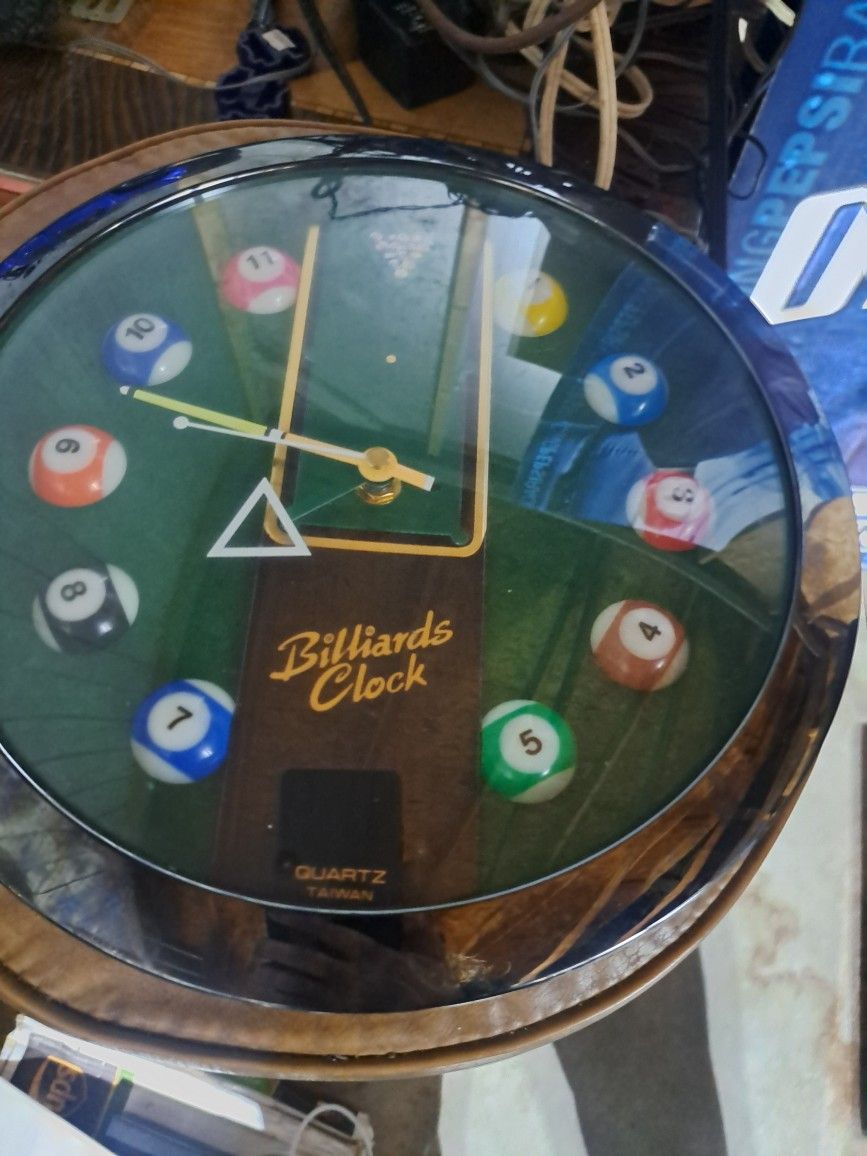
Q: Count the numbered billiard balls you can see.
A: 10